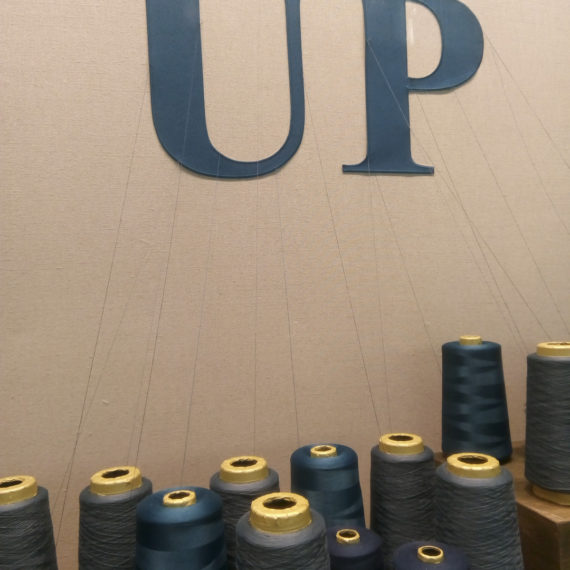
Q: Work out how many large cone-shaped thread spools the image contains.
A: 12